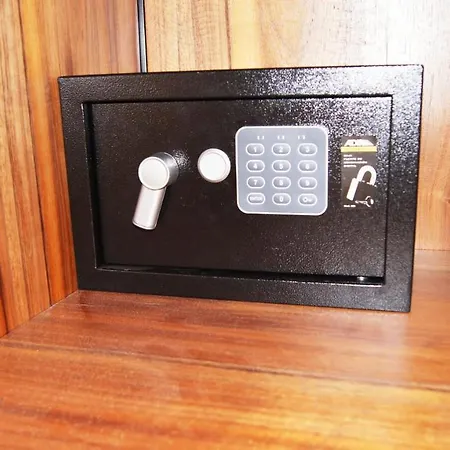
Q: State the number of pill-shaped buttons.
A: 12